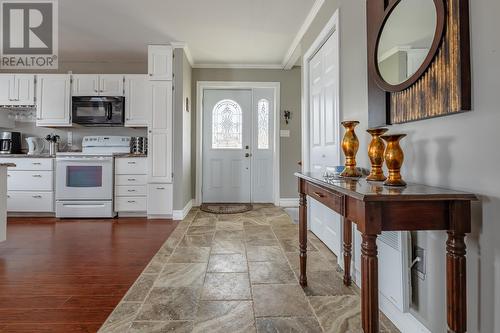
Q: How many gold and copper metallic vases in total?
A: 3